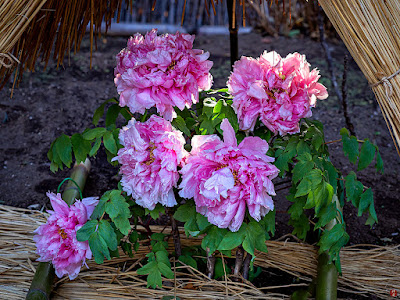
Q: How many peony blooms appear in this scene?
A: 5